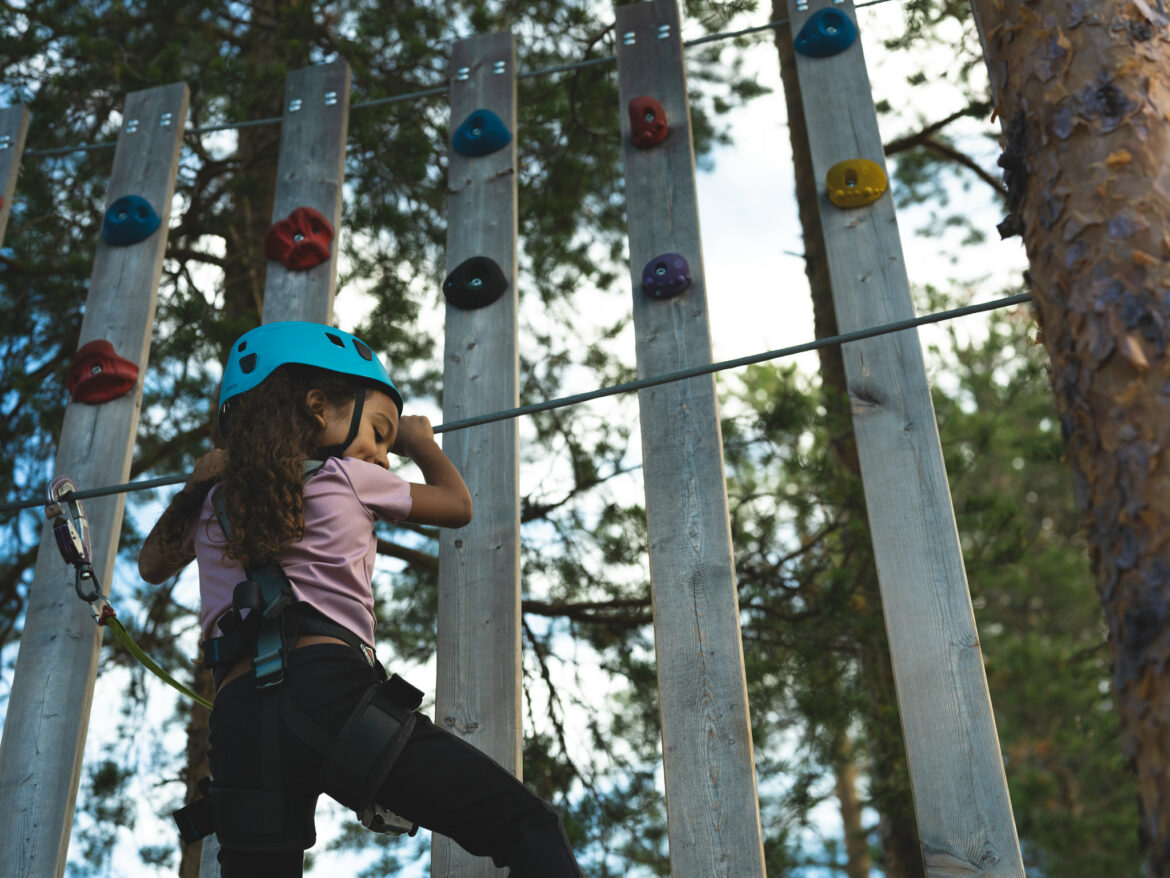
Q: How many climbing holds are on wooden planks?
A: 9